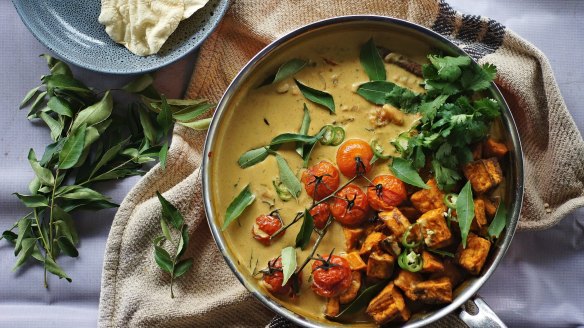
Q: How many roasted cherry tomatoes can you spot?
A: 8